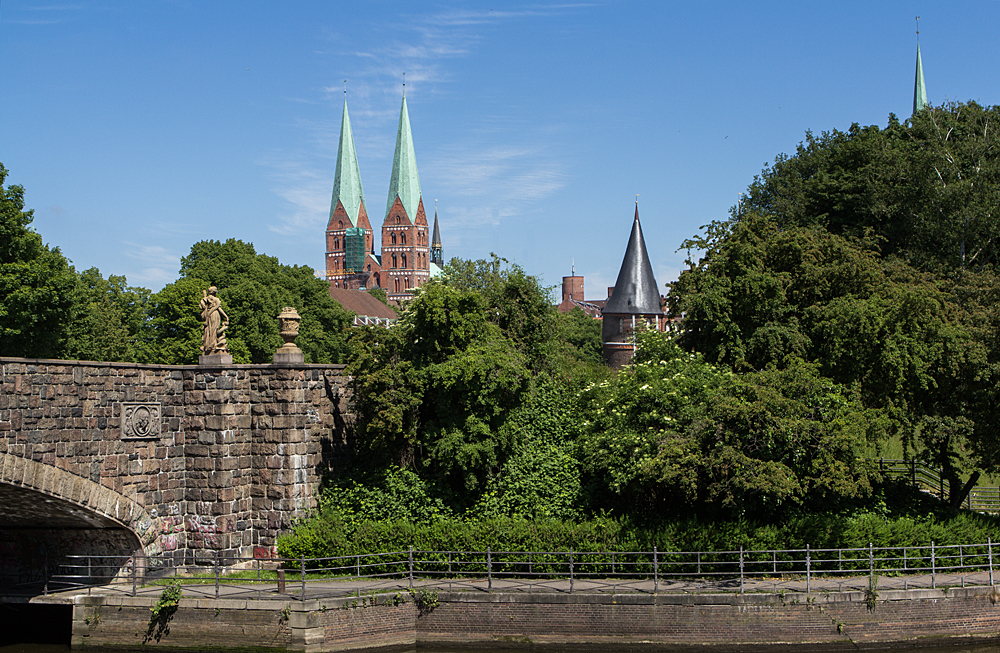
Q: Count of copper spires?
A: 3